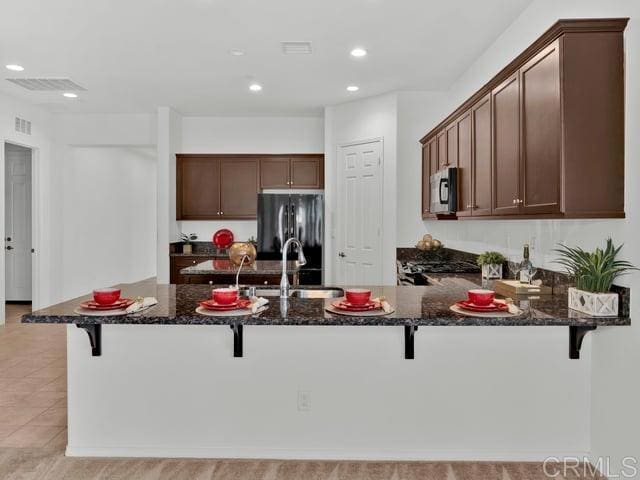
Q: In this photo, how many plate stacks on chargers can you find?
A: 4